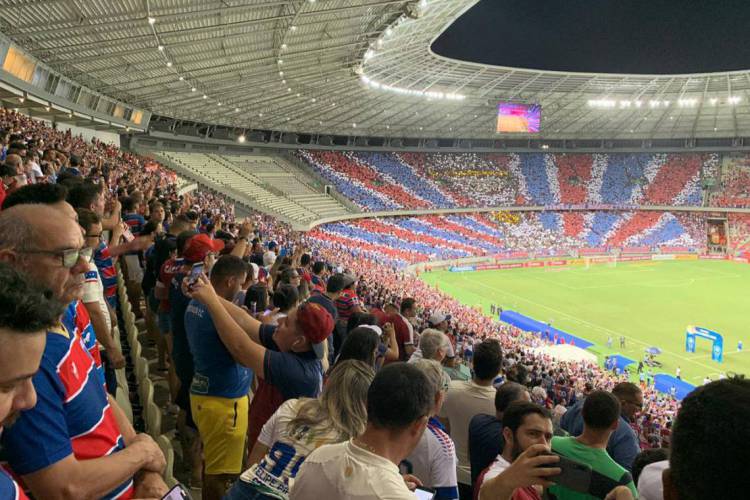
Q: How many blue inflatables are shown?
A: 1